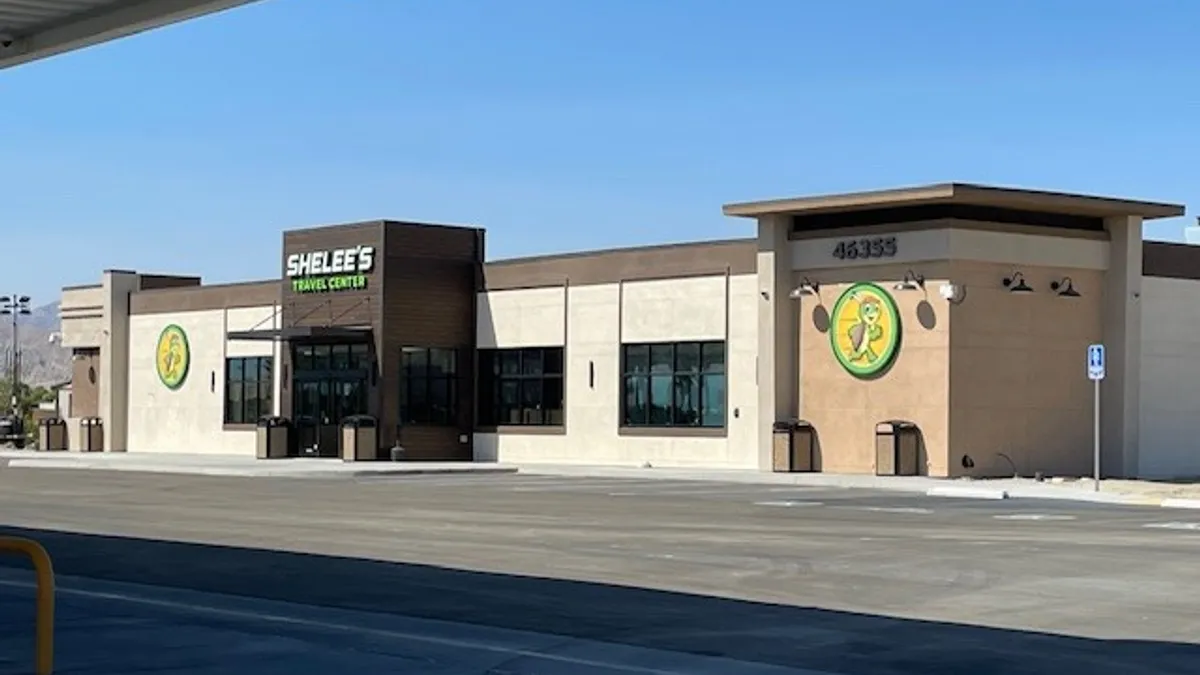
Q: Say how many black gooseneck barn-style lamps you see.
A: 4